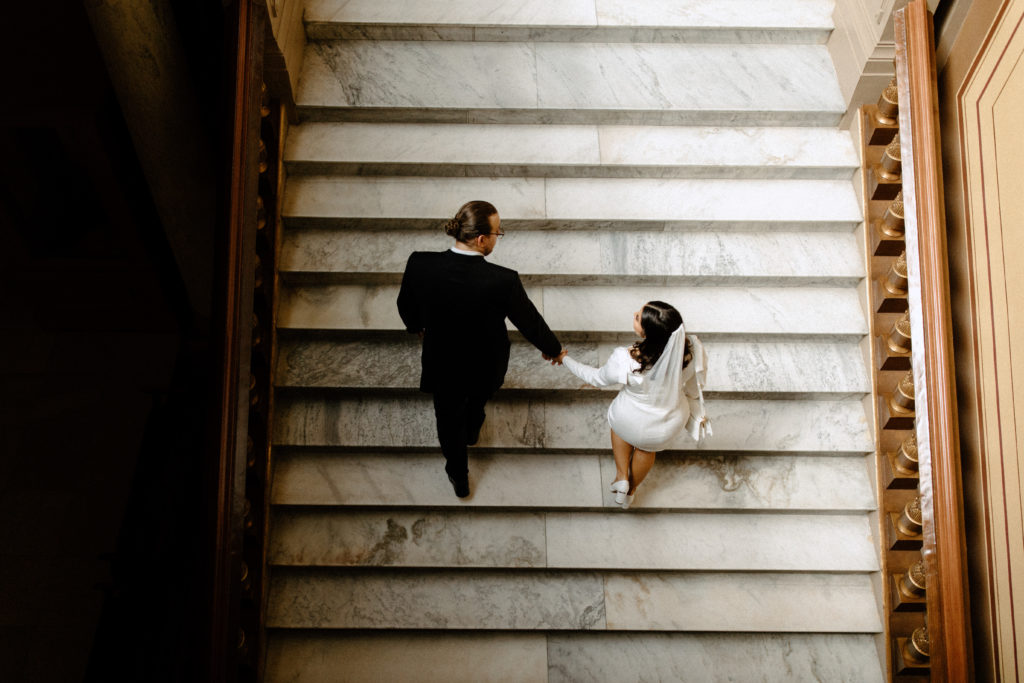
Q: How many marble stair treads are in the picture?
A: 12